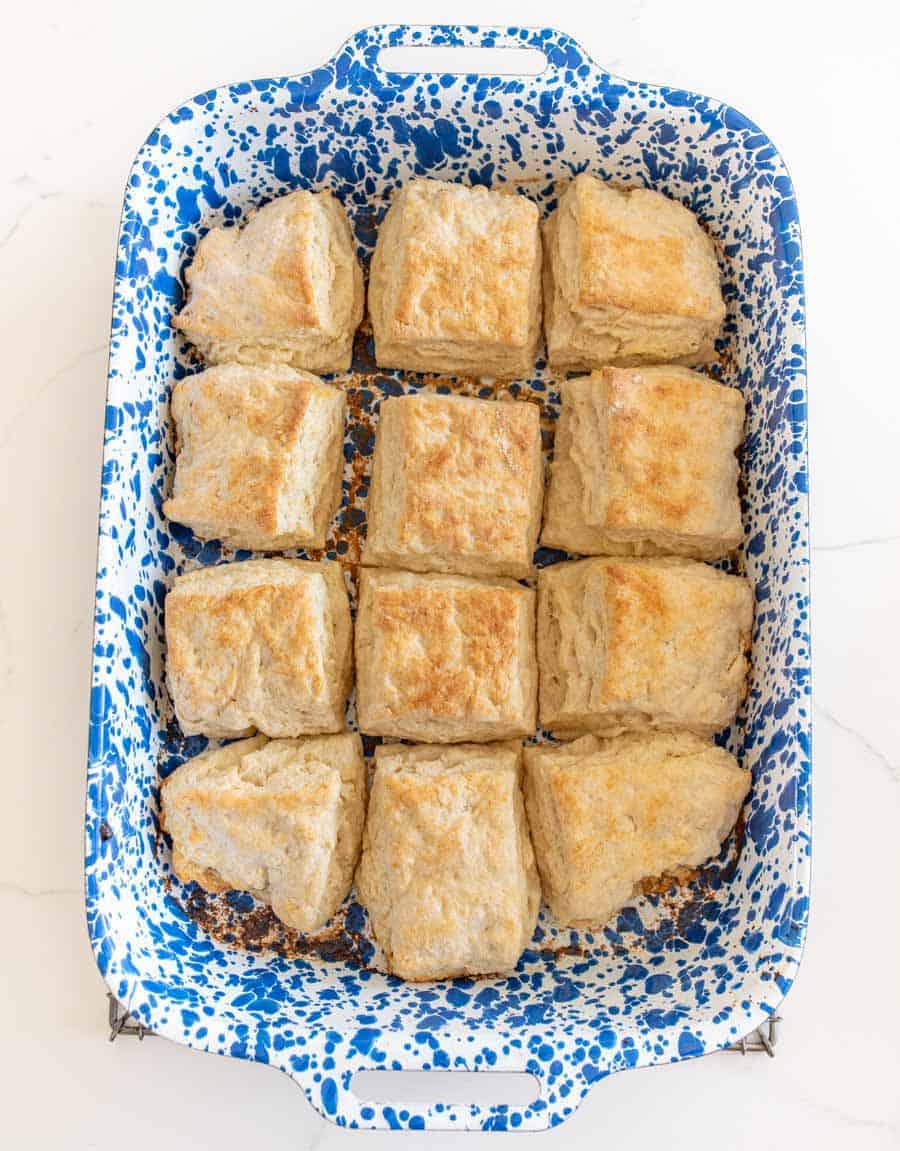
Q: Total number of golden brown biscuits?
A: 12